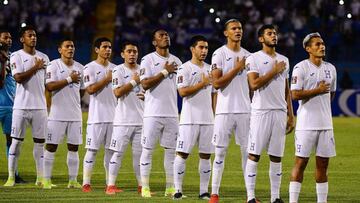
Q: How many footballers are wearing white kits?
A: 9